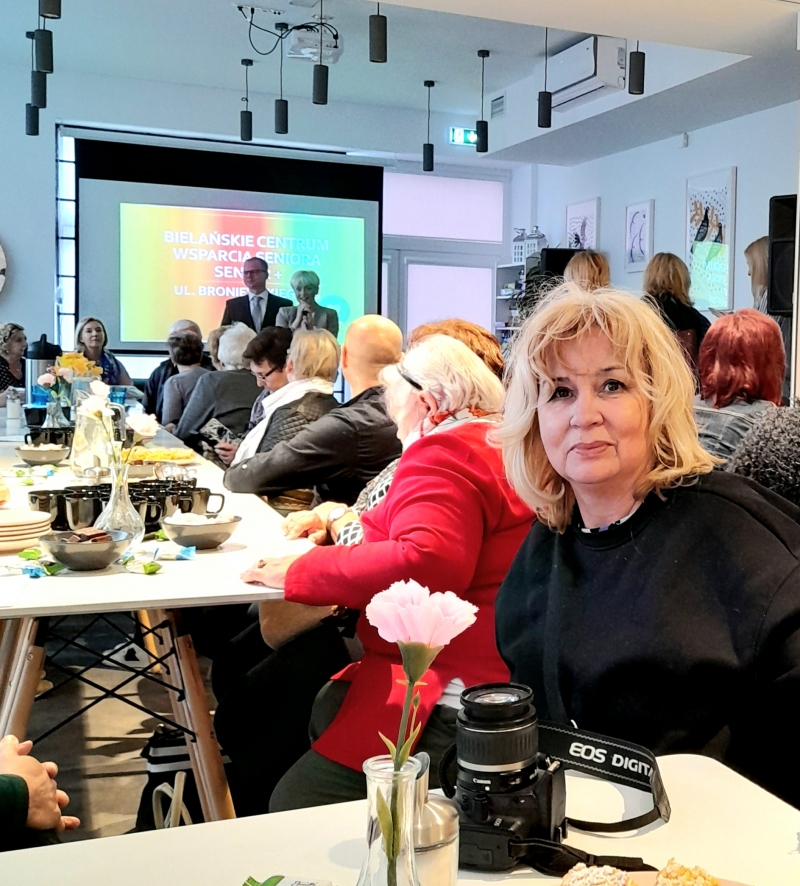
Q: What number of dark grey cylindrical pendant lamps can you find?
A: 12